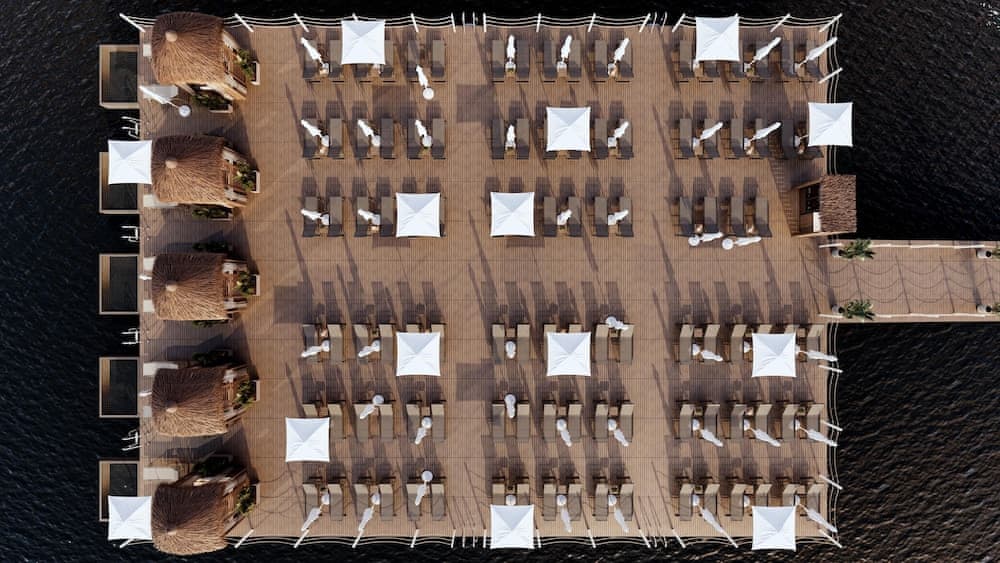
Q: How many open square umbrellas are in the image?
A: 14